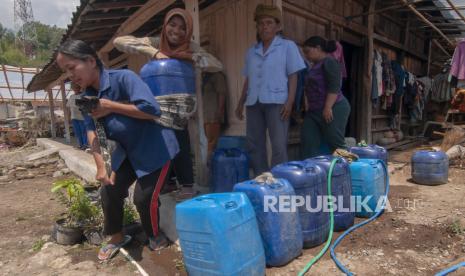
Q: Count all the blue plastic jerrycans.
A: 9